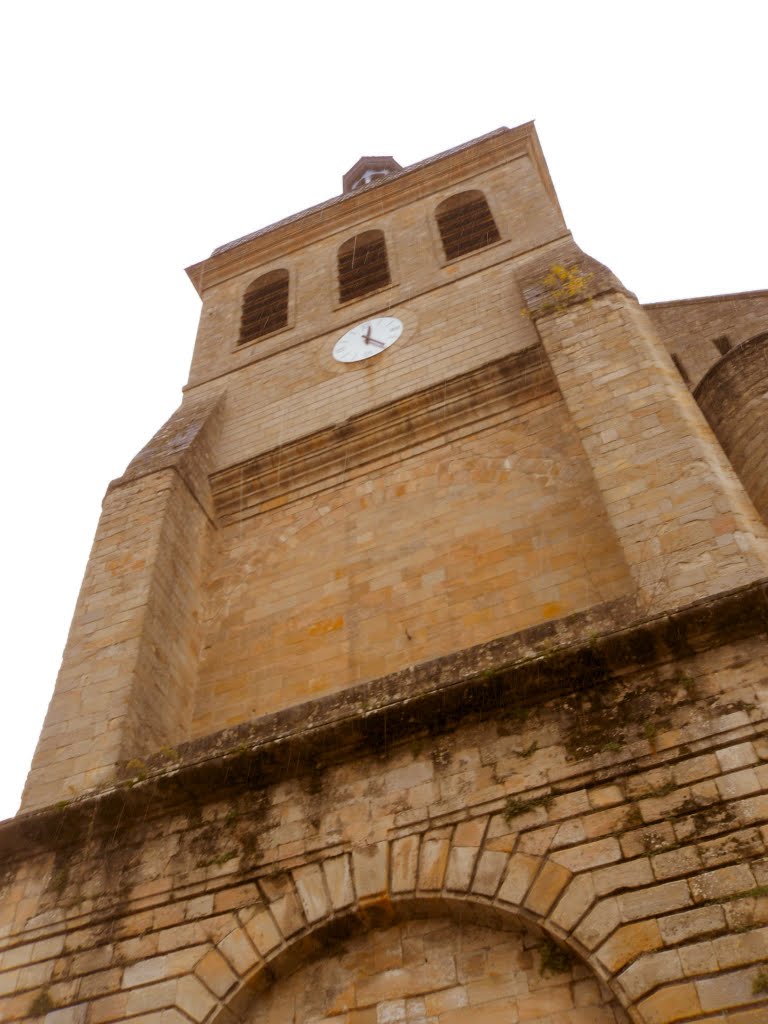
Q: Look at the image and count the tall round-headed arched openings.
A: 3